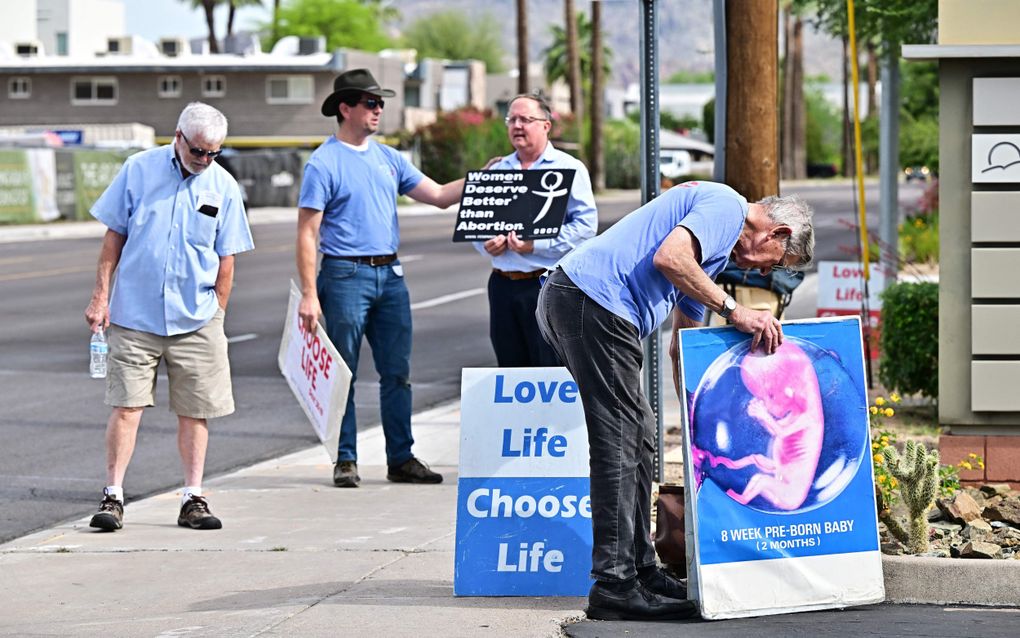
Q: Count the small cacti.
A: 1